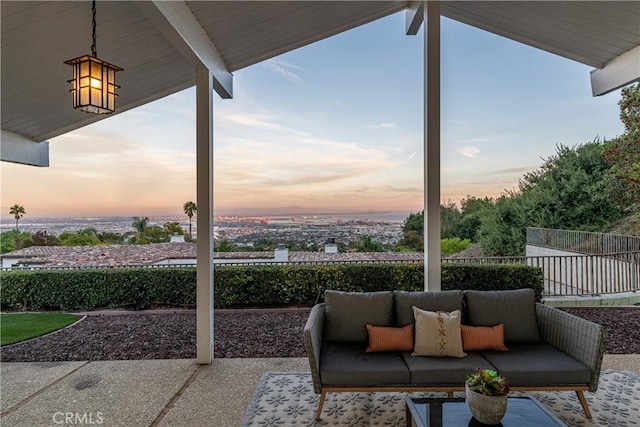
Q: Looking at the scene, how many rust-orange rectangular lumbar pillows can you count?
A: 2